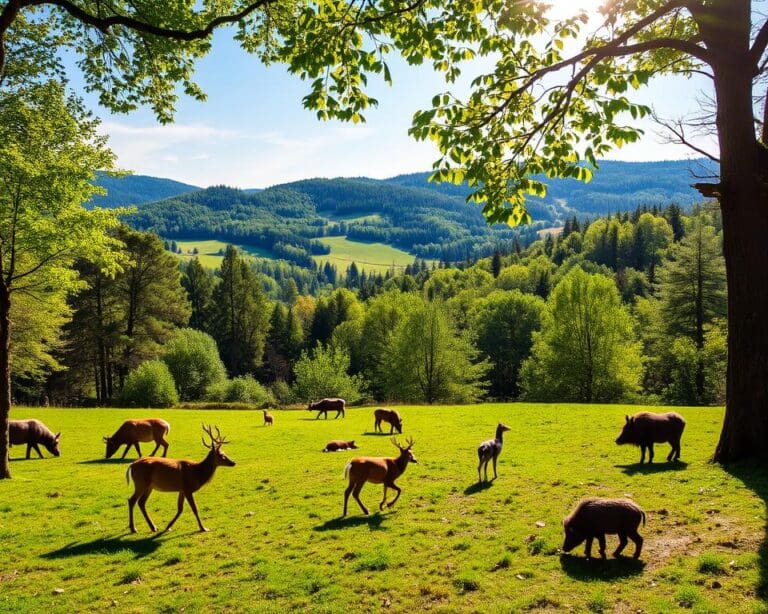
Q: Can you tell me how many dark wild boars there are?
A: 2